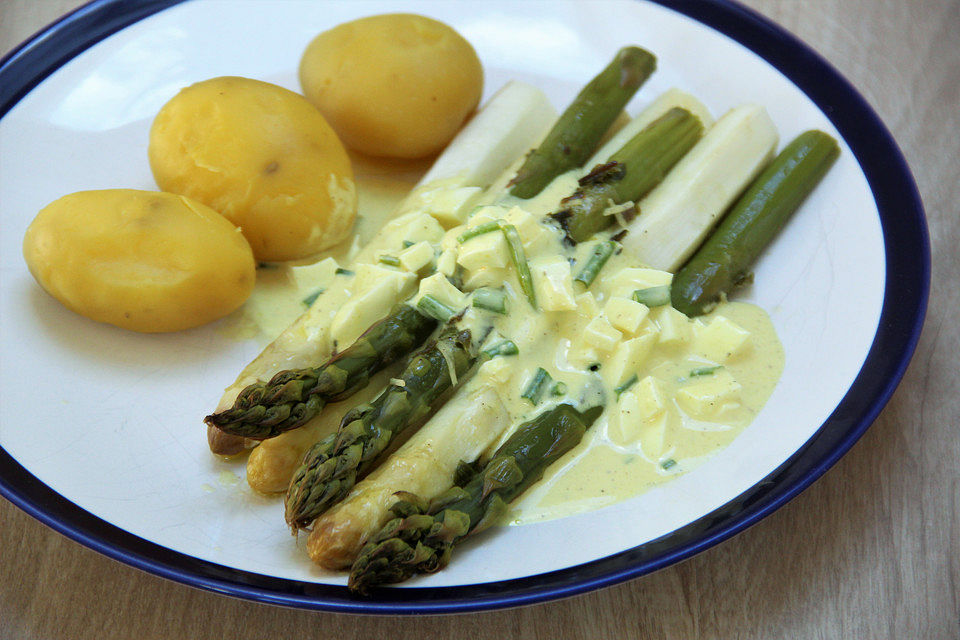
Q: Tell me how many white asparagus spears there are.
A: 3